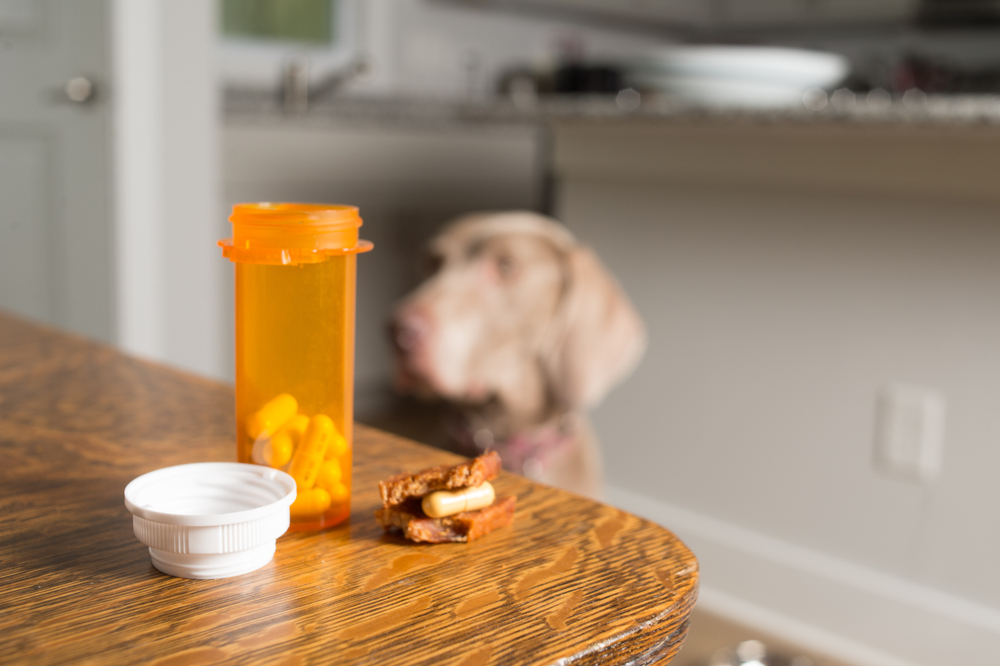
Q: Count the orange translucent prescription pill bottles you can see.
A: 1